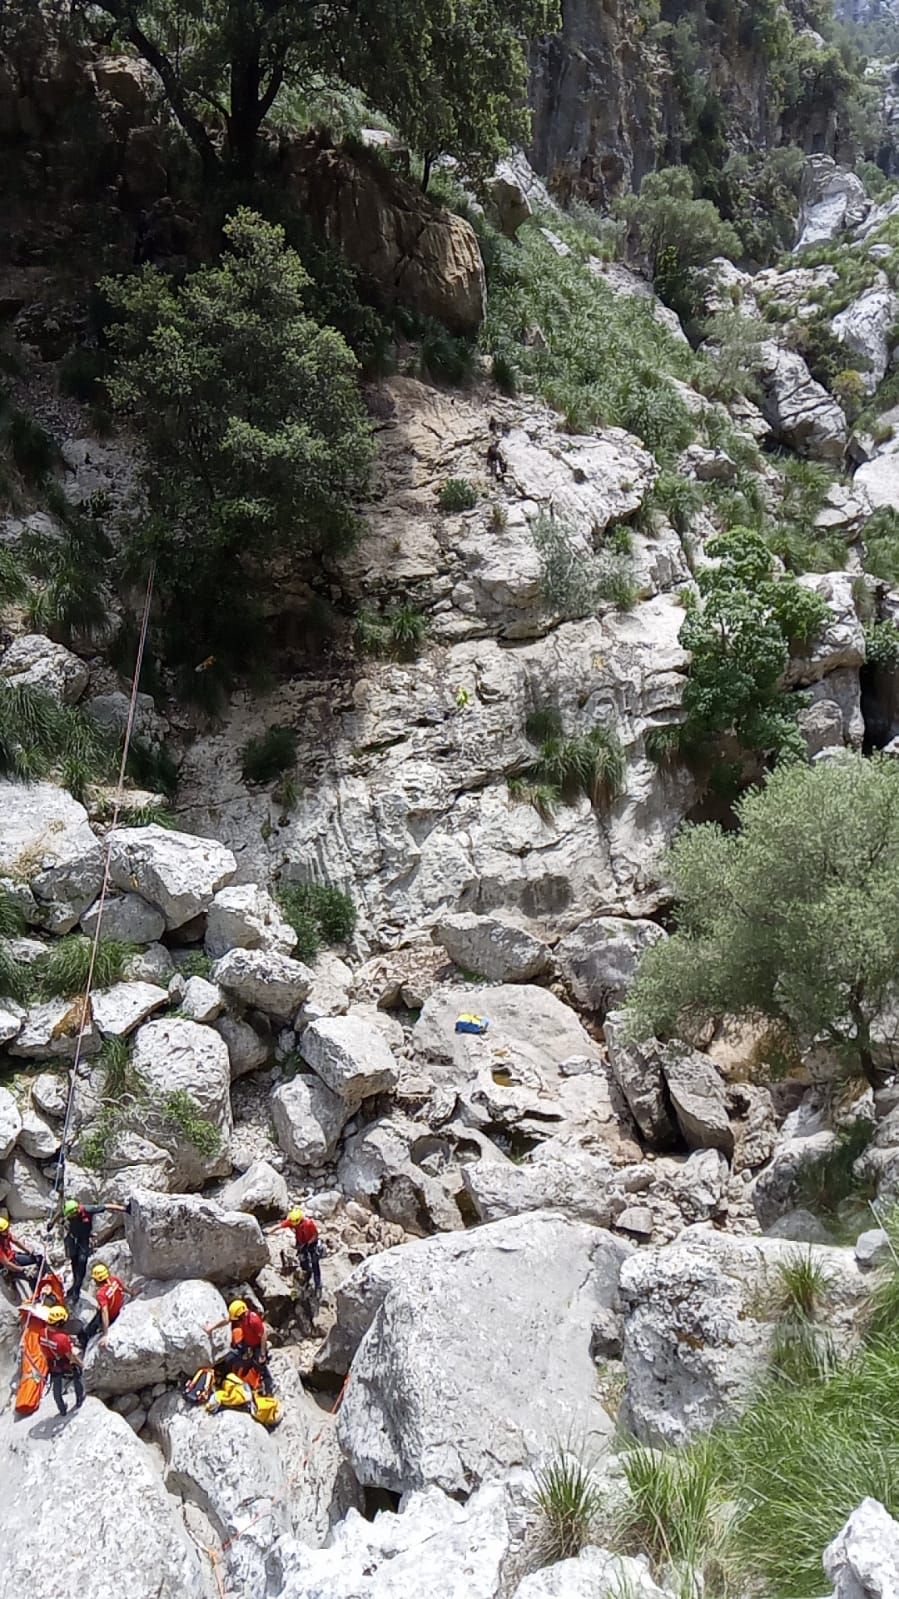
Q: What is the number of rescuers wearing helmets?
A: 6